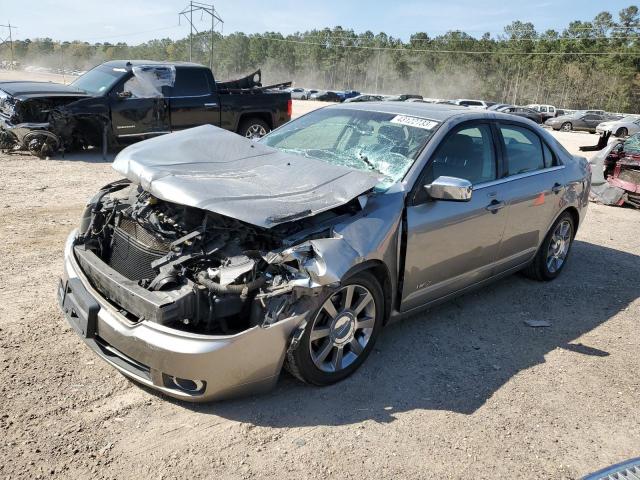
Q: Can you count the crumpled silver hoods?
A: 1